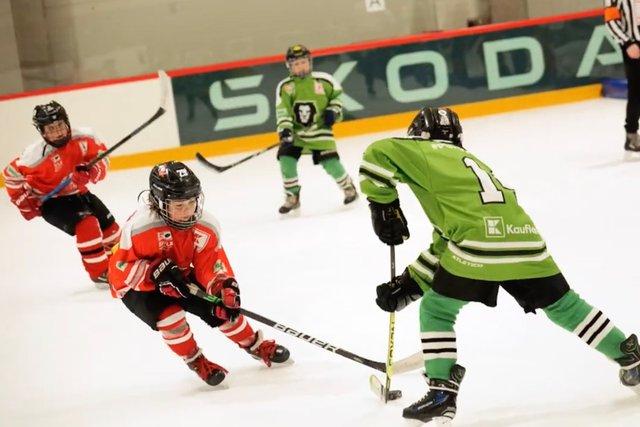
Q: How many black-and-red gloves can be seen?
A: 2